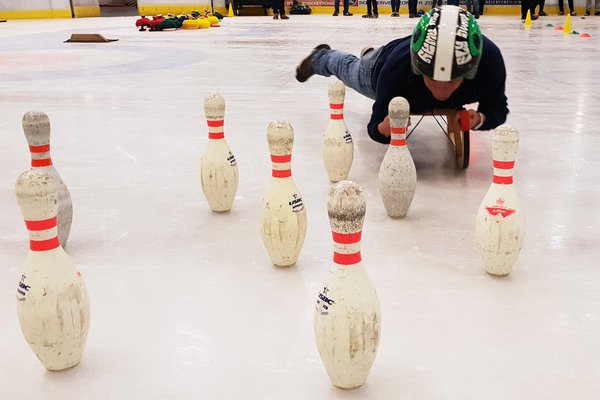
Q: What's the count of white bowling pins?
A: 8